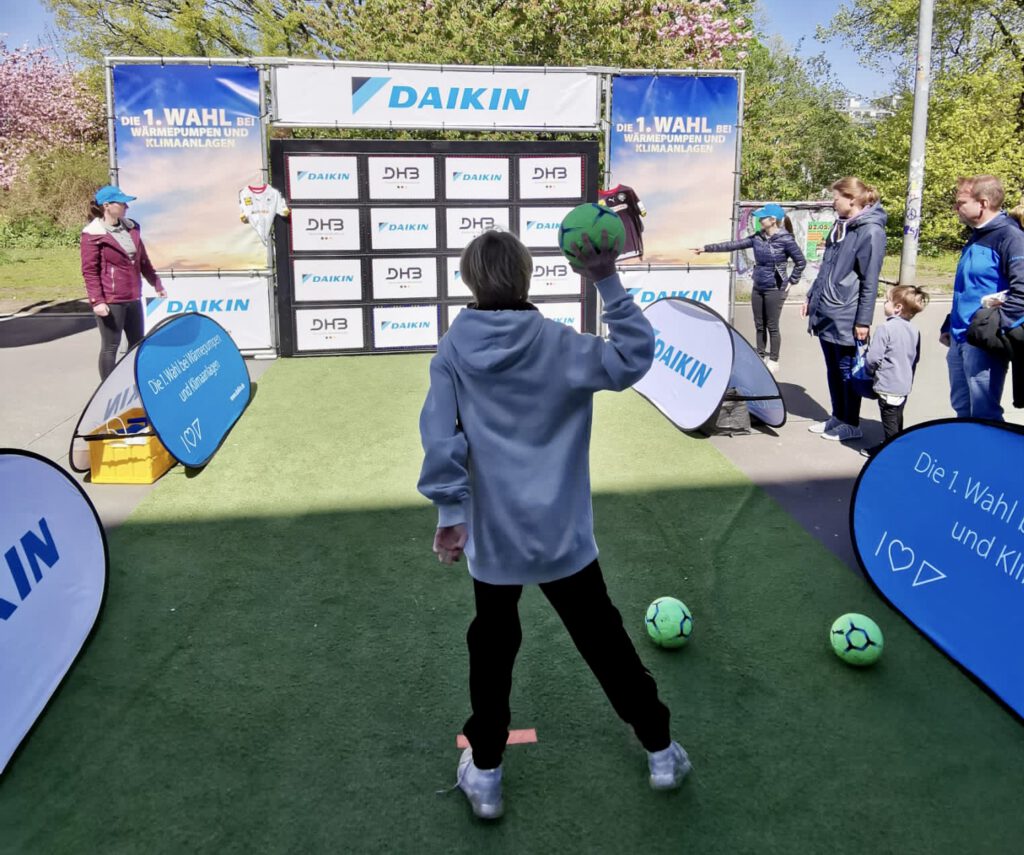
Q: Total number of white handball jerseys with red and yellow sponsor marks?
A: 1